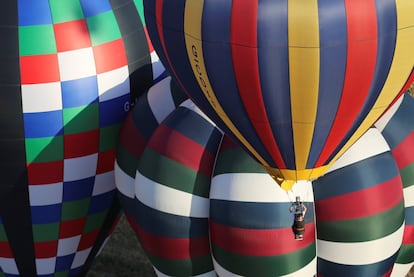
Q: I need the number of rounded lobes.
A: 5